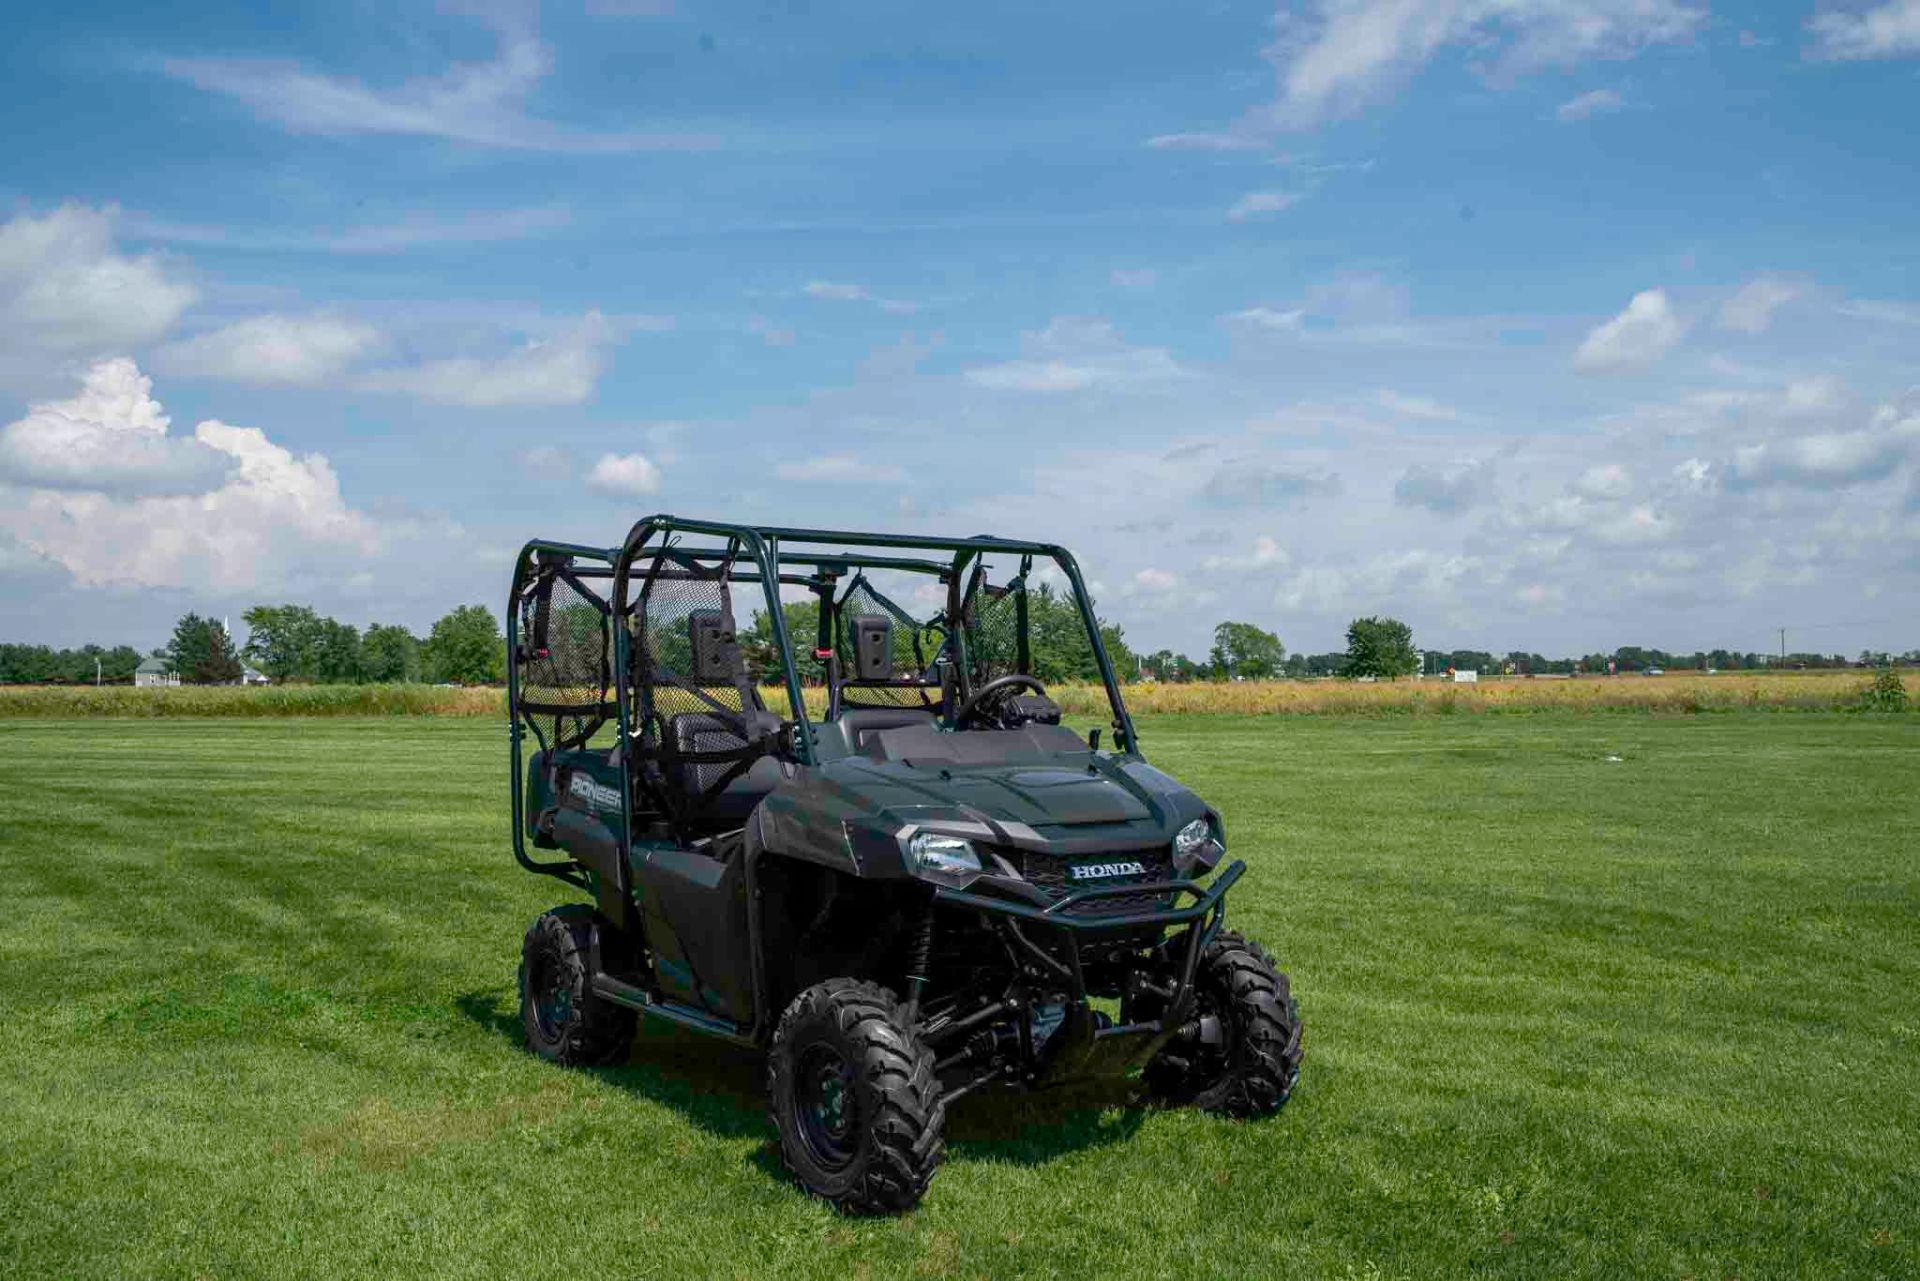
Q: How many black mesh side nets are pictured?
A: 4